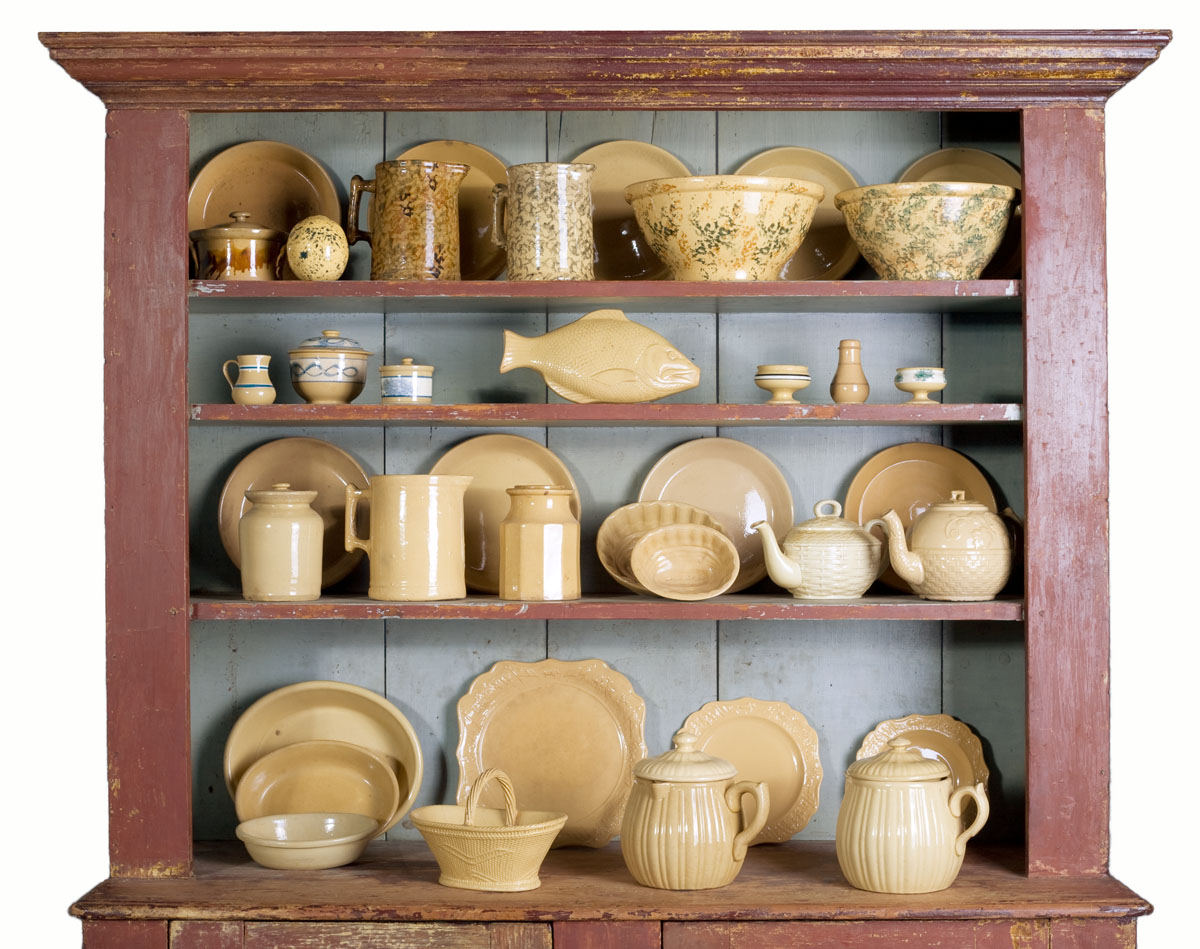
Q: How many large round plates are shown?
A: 9